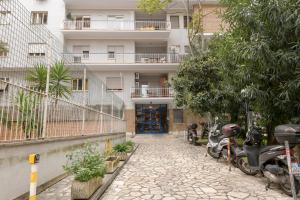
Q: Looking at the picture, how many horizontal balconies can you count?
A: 3